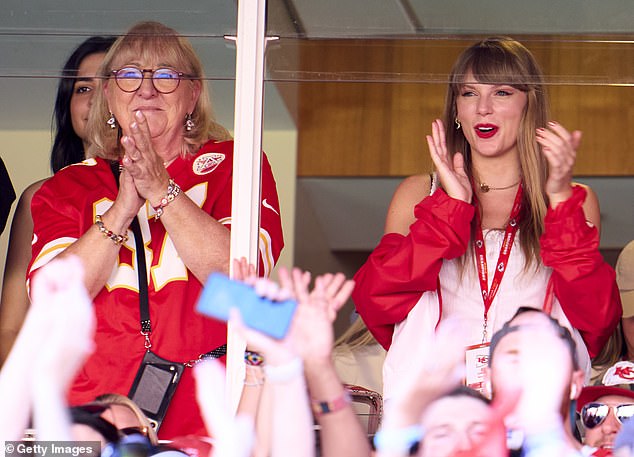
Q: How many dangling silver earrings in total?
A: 2